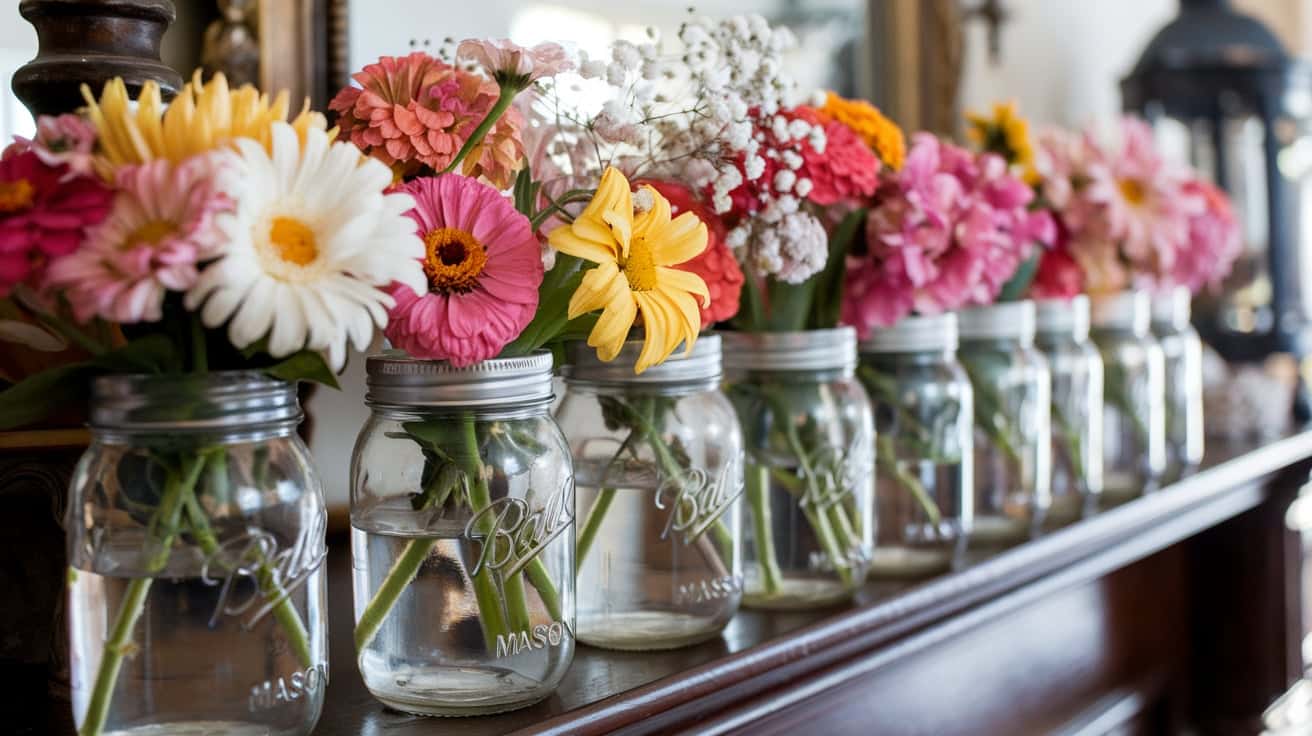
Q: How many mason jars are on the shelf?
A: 9